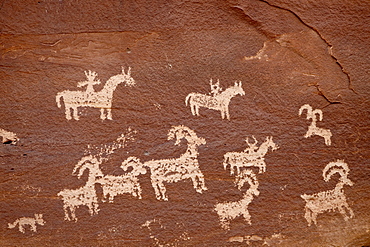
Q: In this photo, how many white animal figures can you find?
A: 10